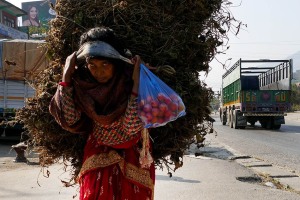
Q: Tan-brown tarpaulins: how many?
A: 1